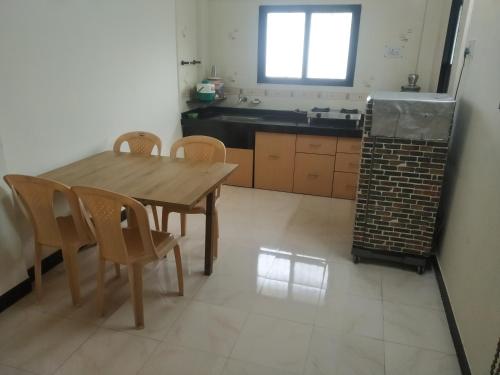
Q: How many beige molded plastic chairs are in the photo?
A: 4